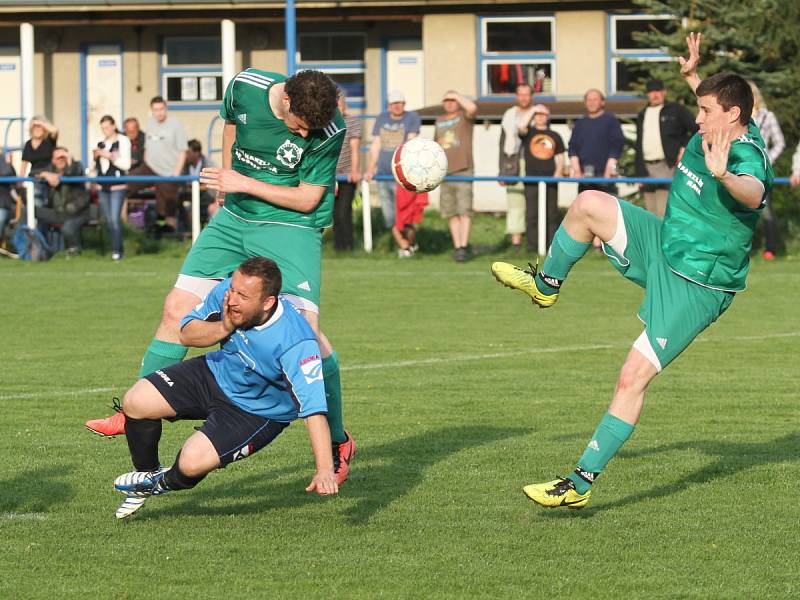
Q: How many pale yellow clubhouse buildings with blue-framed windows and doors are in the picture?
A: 1